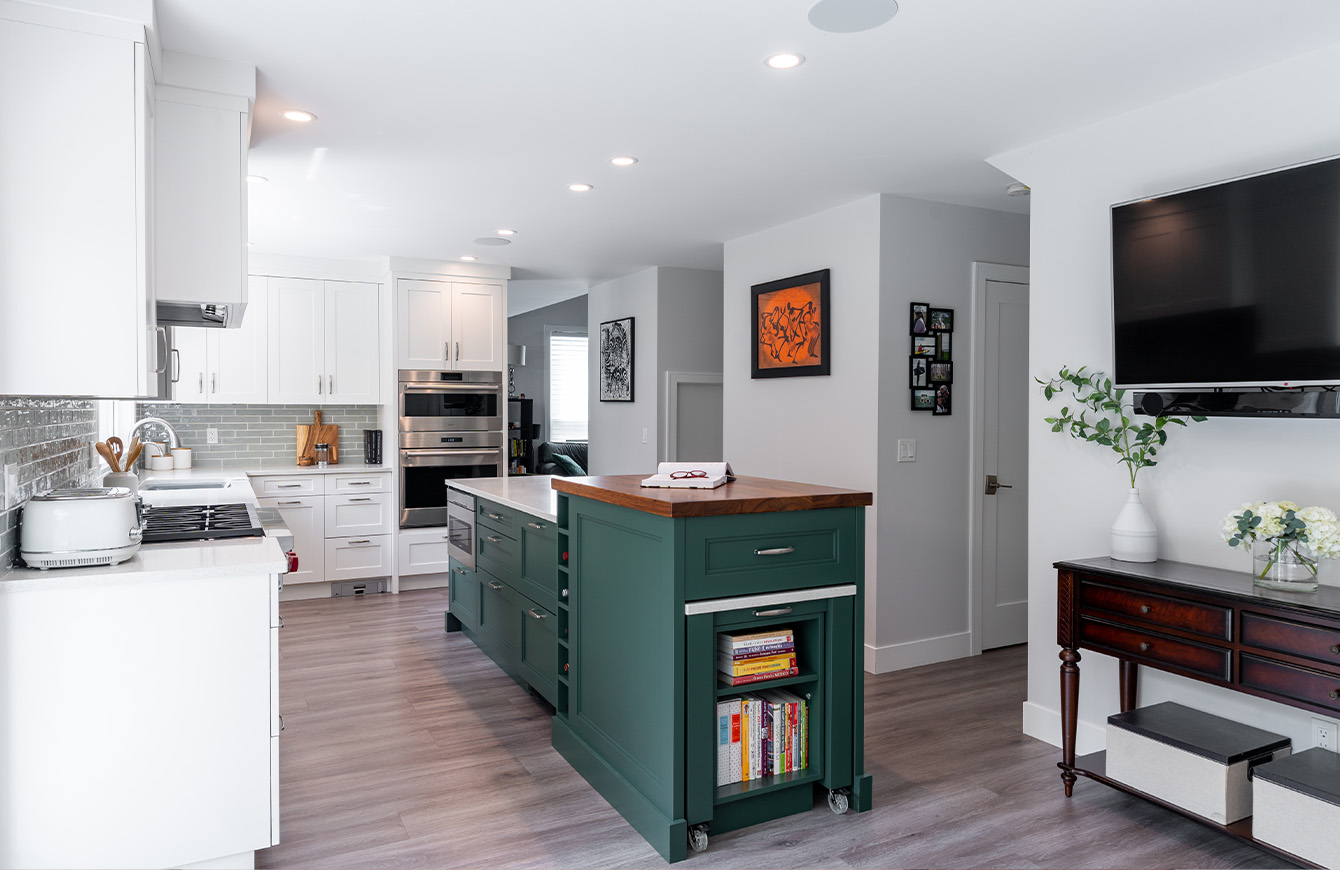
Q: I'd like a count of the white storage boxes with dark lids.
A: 2